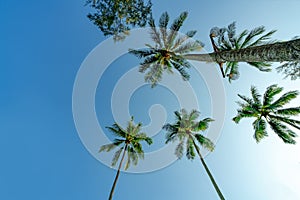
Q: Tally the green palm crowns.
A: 5